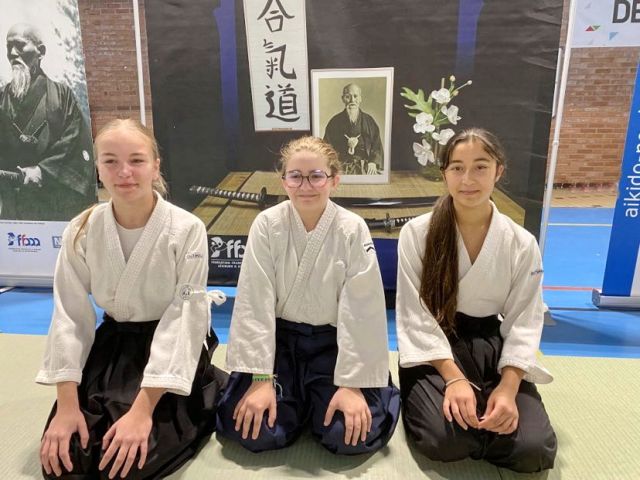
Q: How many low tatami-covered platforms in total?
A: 1